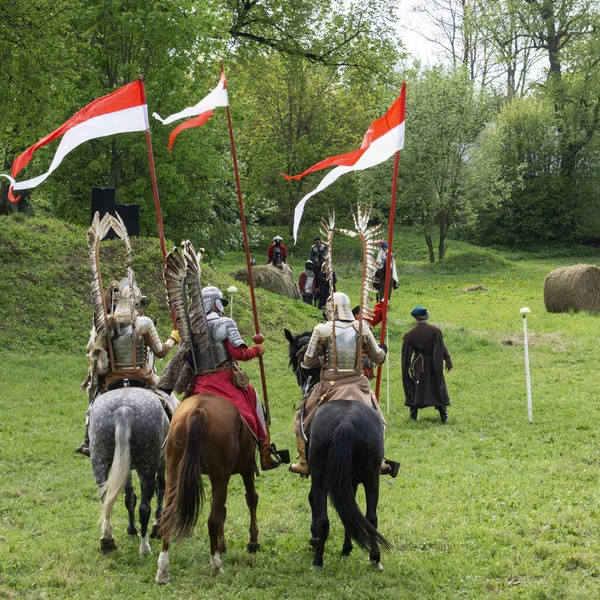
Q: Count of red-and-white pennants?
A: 3